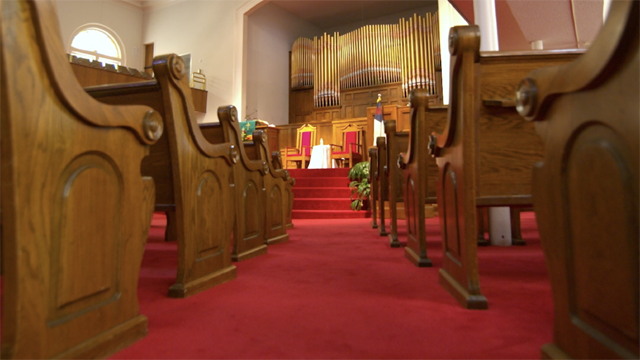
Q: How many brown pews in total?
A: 11